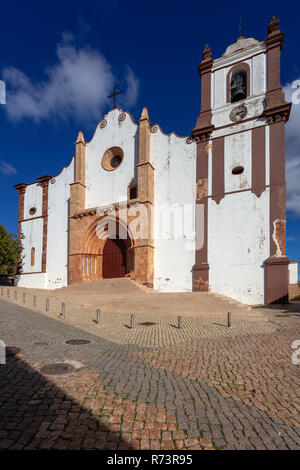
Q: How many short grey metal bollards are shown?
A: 11